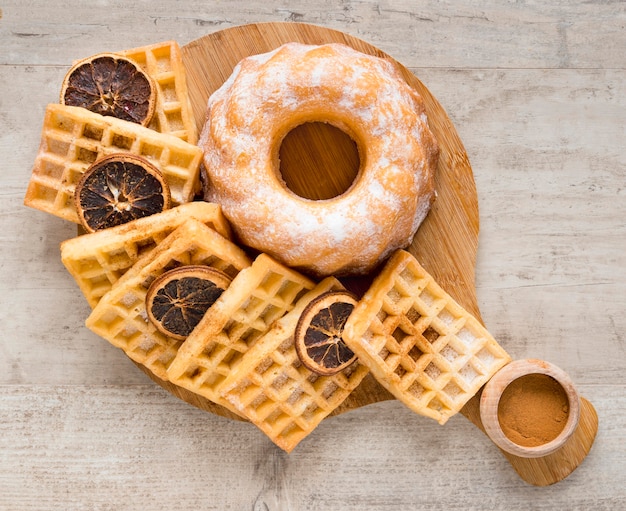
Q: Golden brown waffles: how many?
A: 7